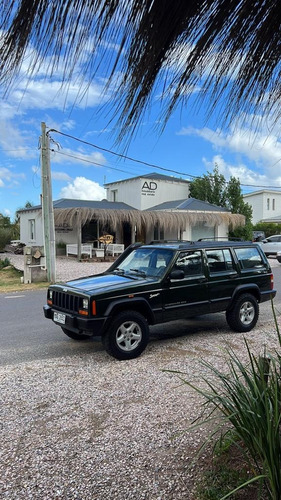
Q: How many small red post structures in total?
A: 0